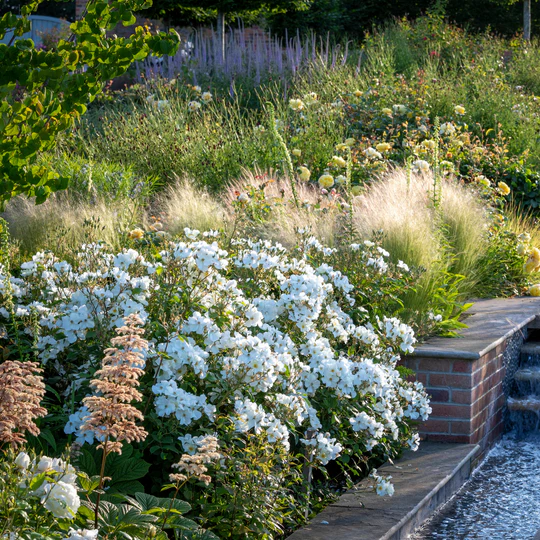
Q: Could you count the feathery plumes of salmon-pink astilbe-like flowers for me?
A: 3